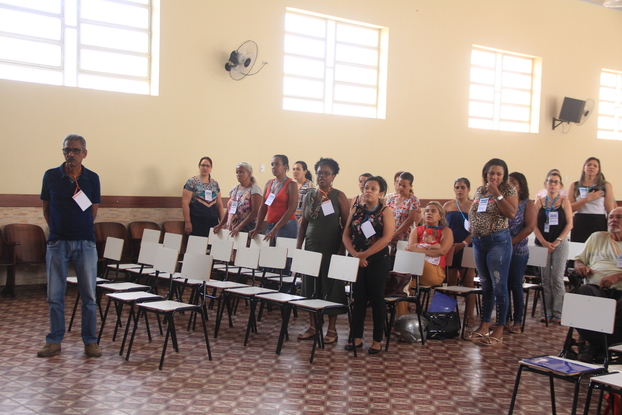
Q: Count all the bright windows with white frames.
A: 4